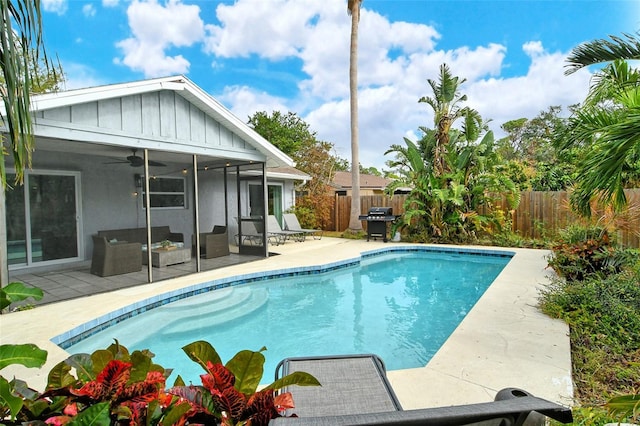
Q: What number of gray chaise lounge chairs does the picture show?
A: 4